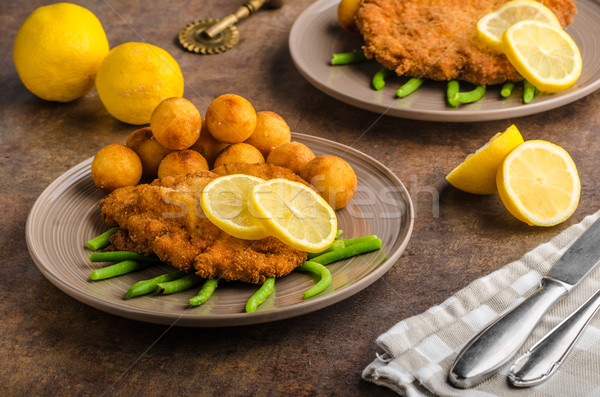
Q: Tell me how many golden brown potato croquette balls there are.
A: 11